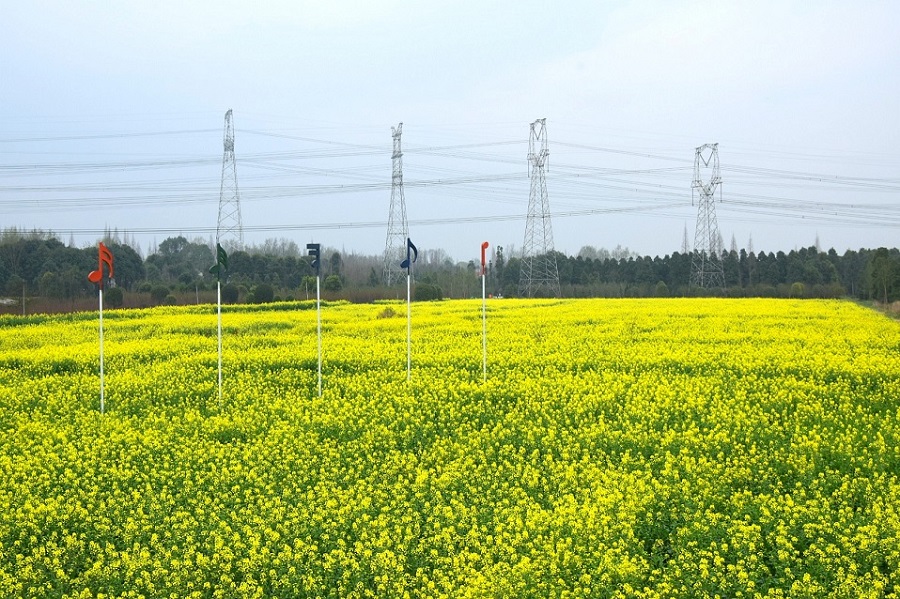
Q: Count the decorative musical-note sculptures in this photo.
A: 5